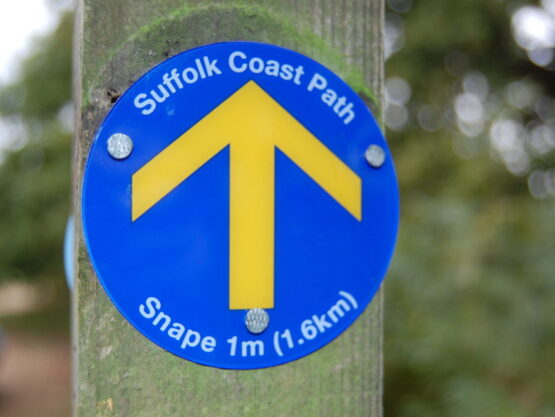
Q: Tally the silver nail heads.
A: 3